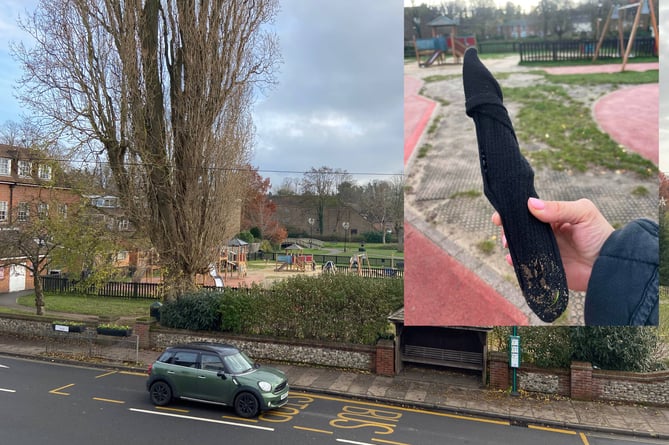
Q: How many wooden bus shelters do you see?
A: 1